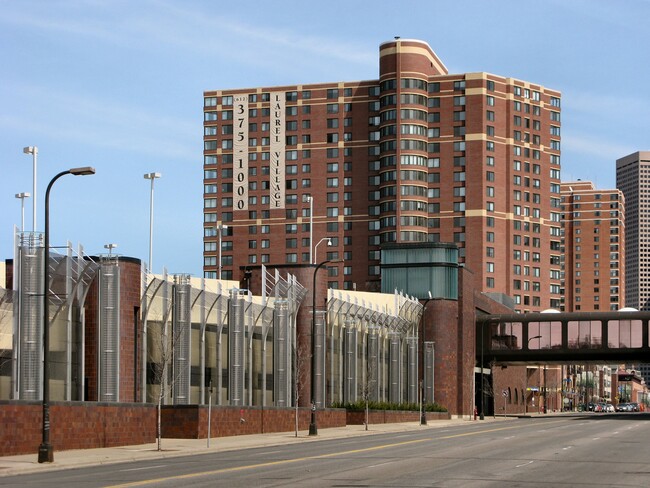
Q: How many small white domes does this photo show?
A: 2